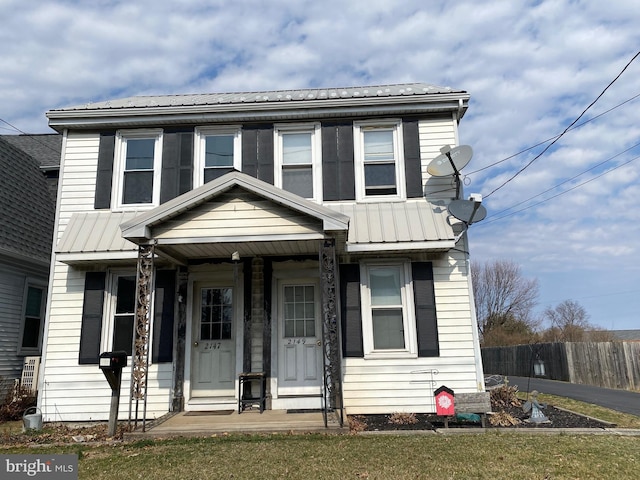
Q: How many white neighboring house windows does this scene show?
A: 1